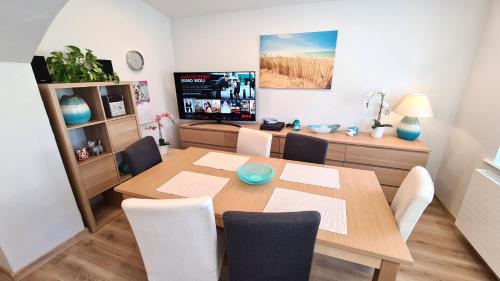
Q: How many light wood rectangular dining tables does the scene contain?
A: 1